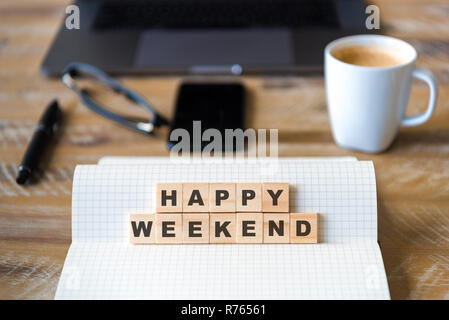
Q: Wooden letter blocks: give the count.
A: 12